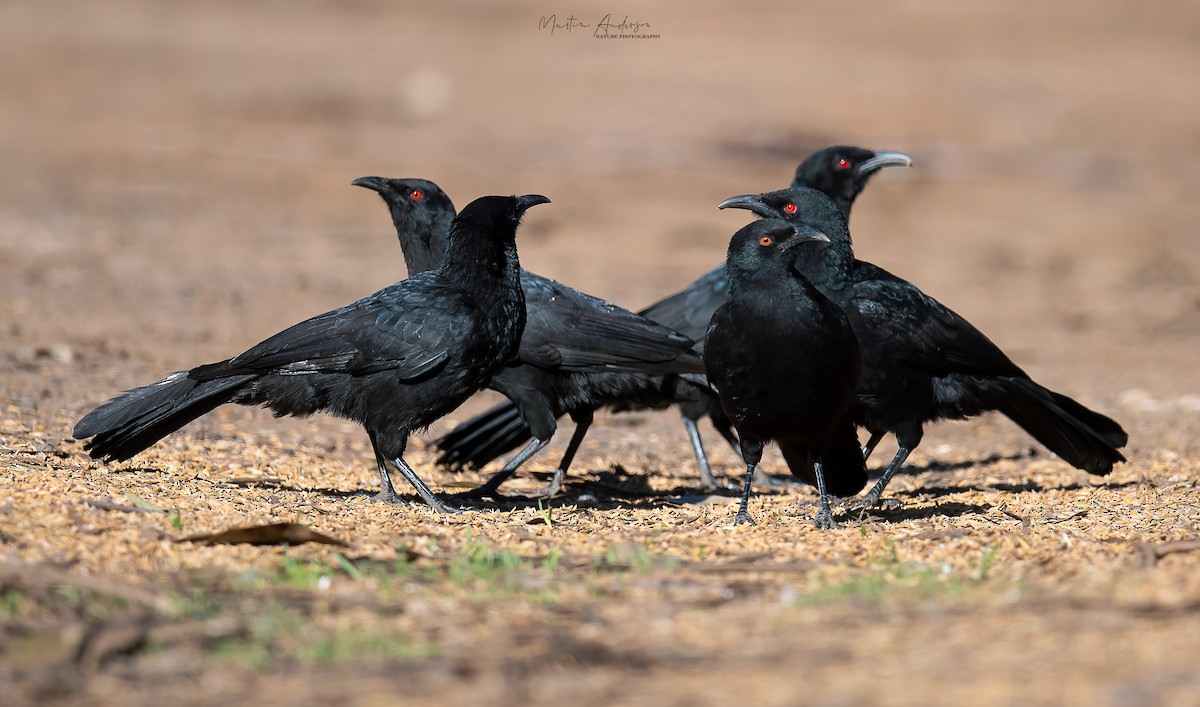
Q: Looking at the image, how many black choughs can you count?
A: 5